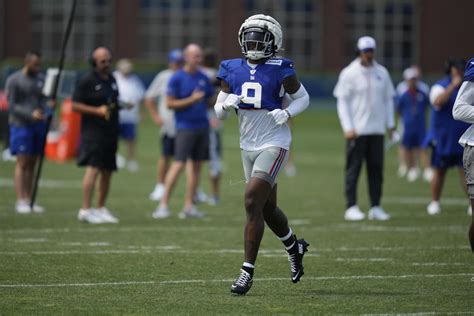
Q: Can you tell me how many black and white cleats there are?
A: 2